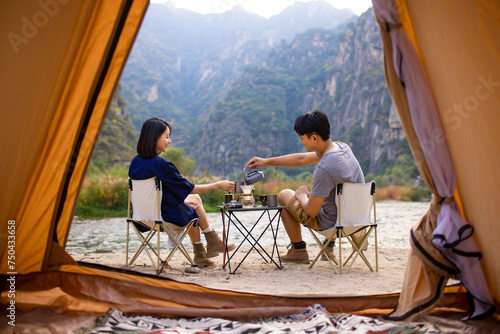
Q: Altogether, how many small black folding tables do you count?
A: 1